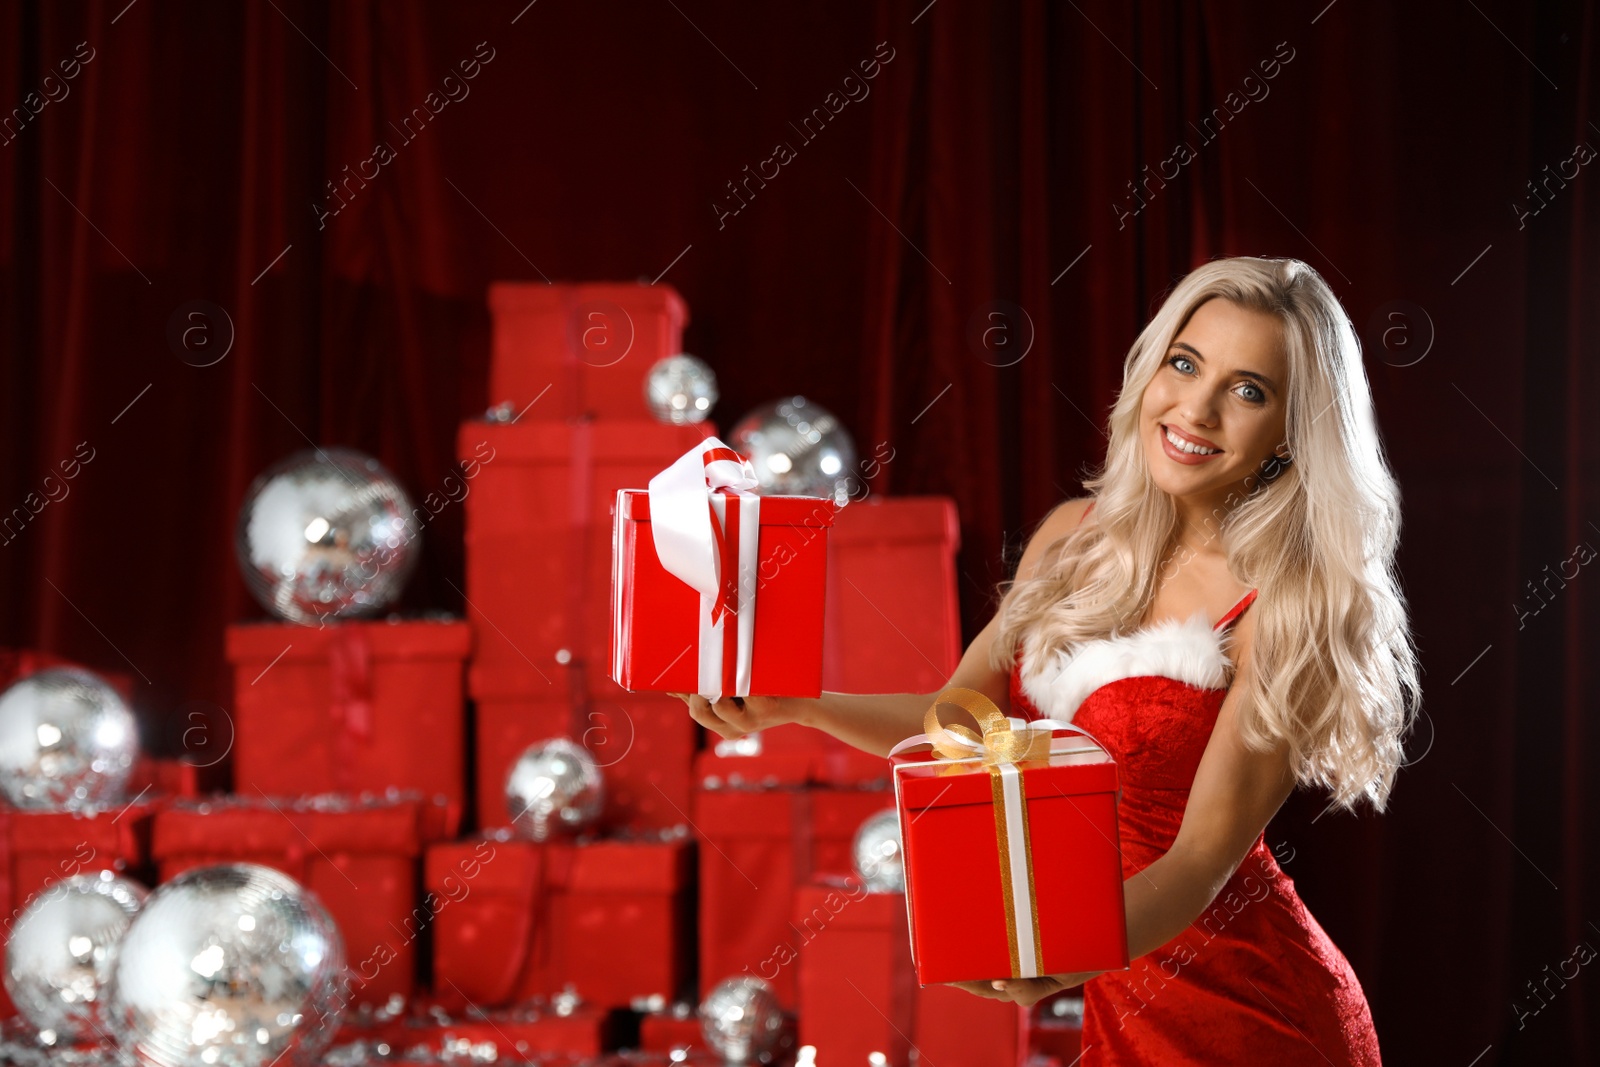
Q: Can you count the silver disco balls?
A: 9